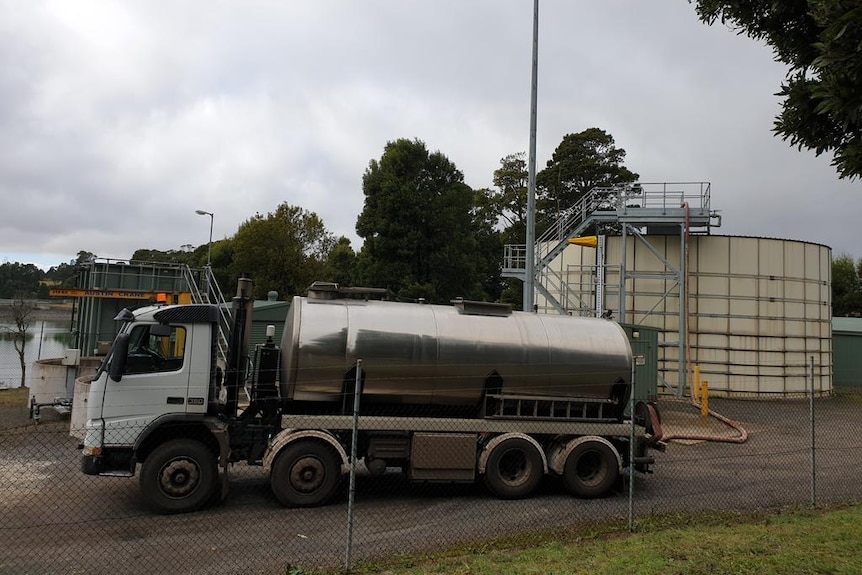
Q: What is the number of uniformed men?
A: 0